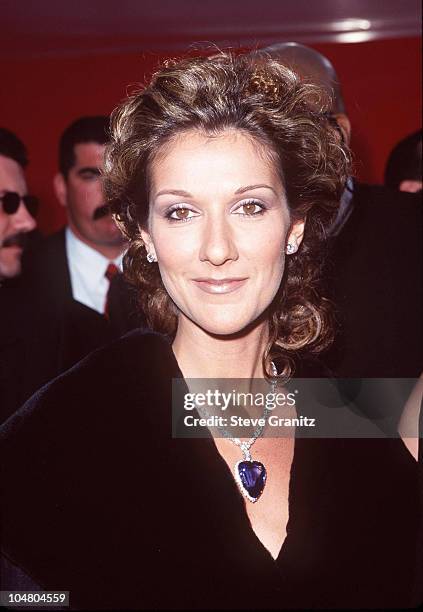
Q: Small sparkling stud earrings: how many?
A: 2